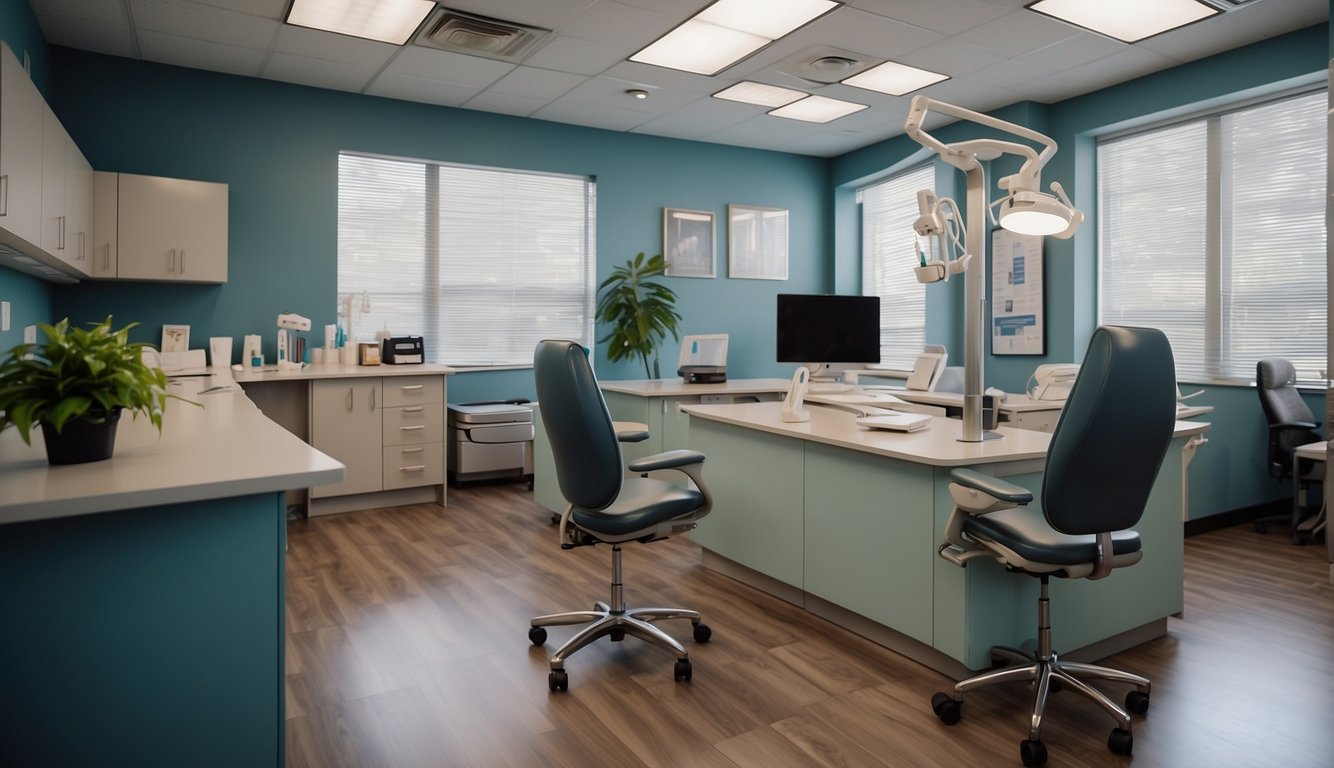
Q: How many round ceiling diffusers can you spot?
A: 1